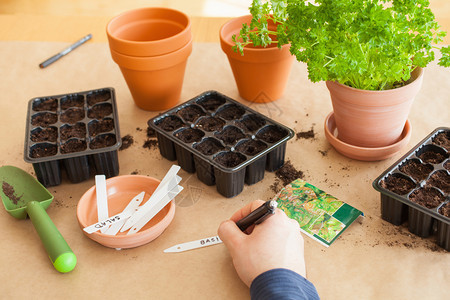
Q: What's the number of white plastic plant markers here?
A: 7